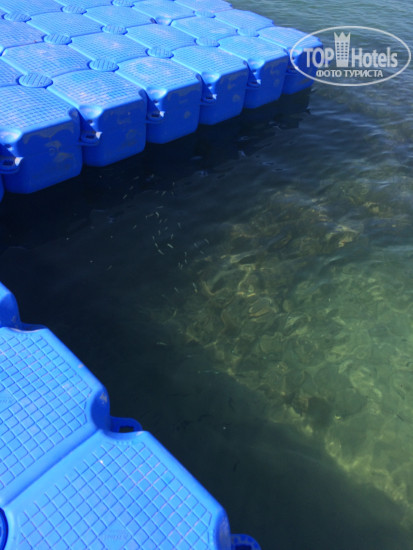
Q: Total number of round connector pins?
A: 11